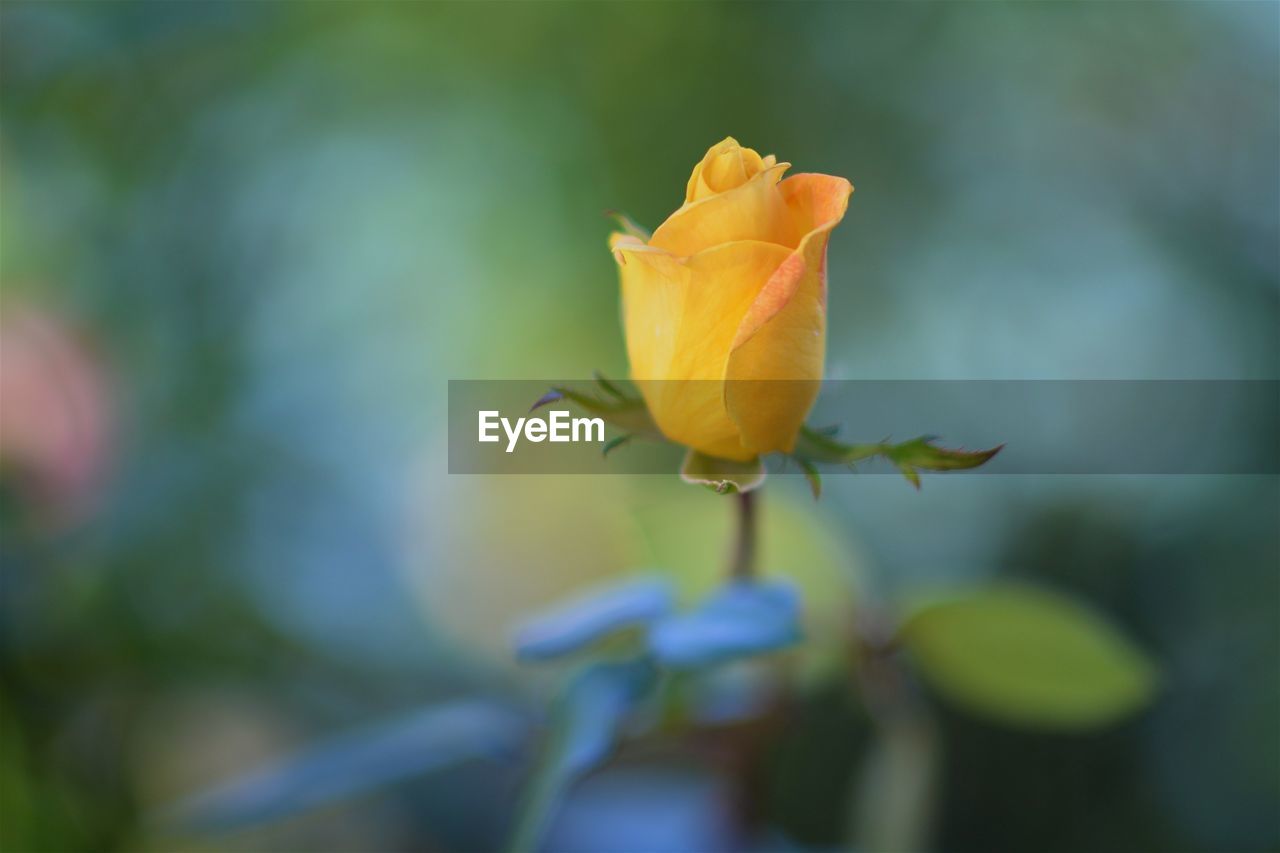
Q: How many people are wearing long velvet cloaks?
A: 0